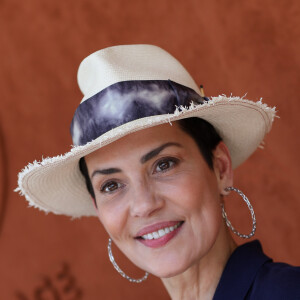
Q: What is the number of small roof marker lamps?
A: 0